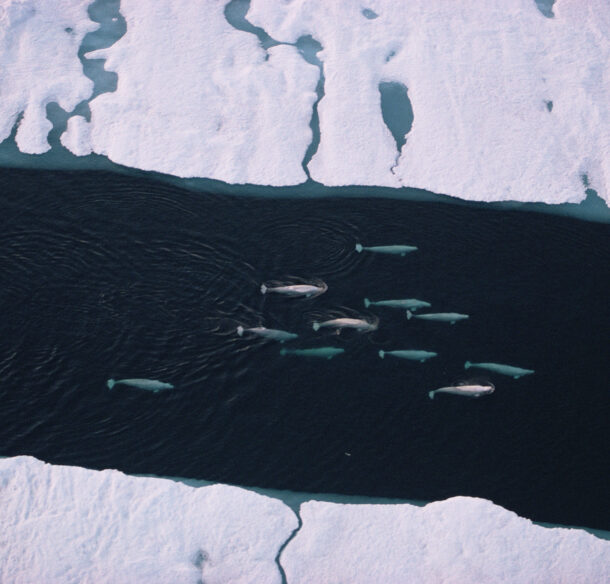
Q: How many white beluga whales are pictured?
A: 11